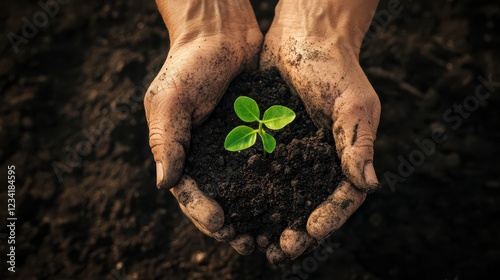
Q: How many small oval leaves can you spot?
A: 4